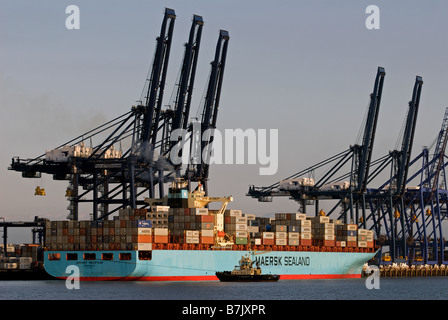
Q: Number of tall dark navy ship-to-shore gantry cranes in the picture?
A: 5